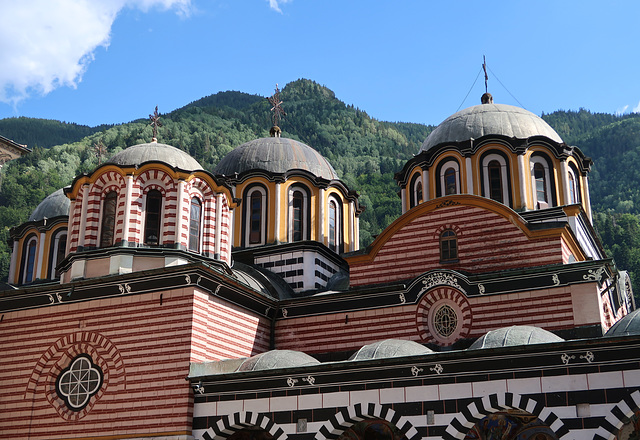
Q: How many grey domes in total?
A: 8